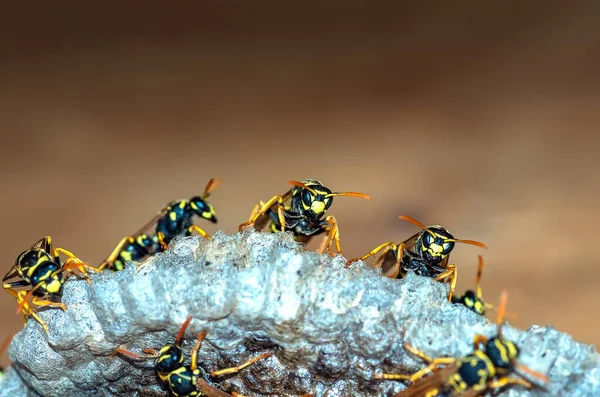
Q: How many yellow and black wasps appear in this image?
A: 7